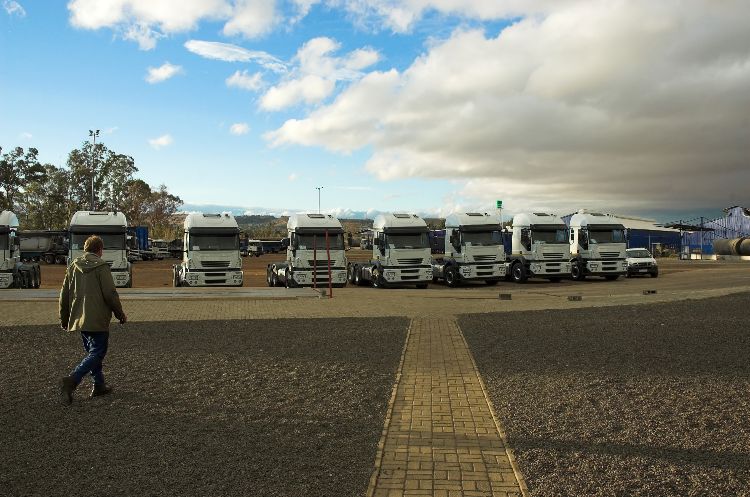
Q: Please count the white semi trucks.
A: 8